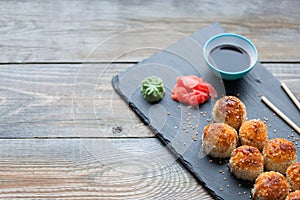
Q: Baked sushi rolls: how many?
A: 8